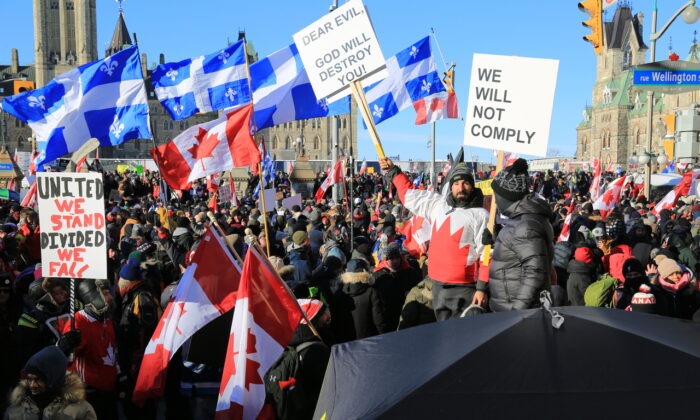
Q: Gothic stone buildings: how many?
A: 2